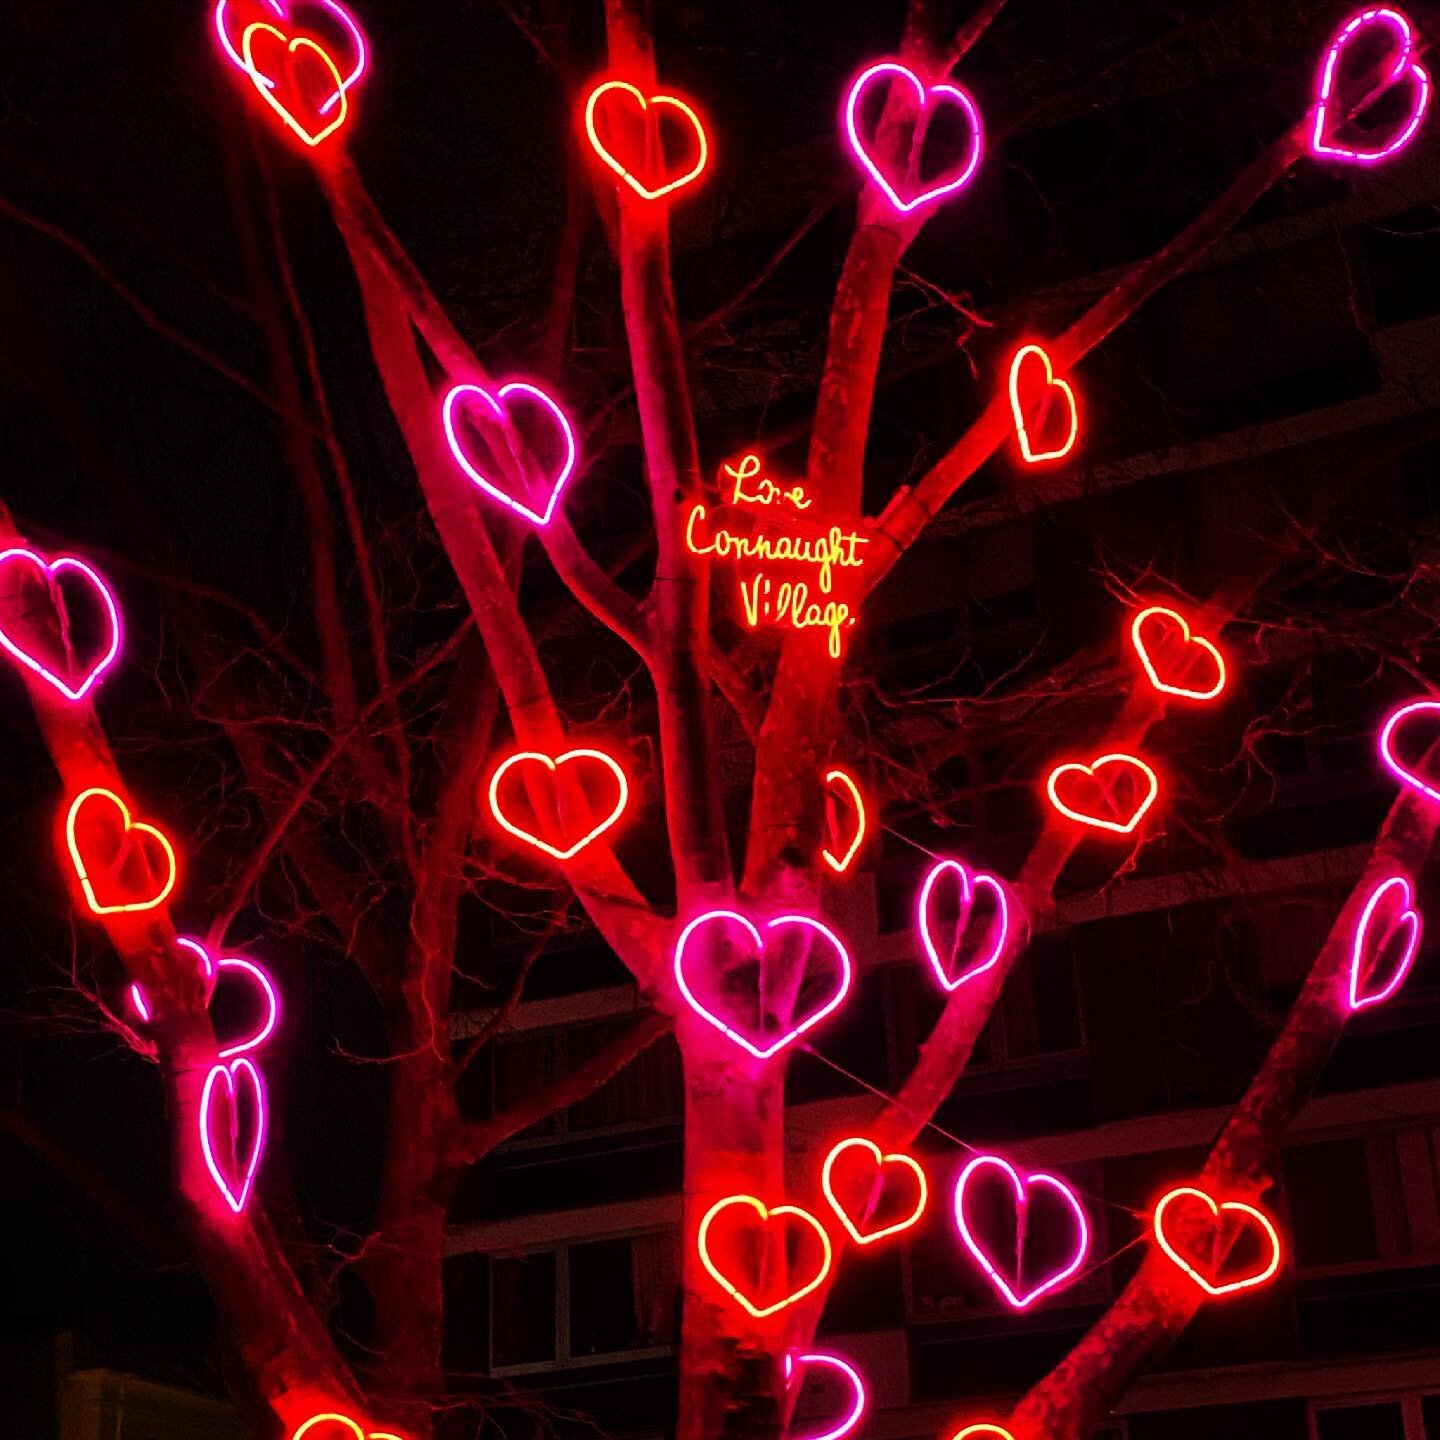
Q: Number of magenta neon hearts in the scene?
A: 13